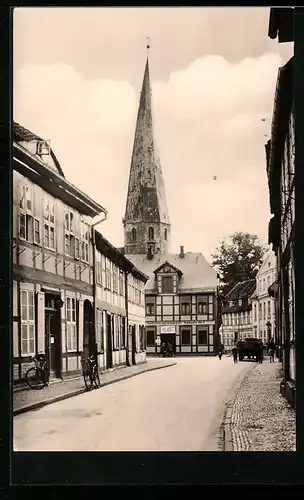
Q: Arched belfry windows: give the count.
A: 3